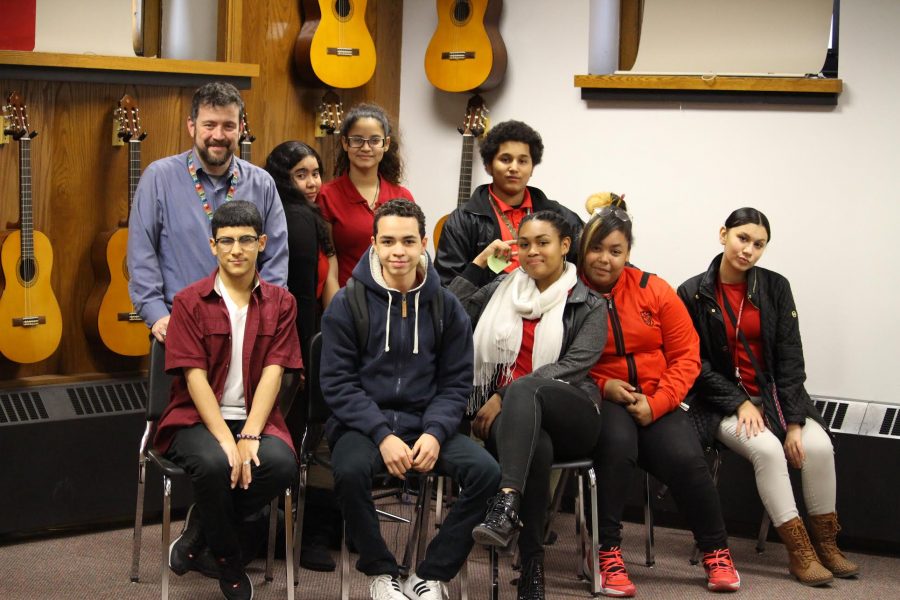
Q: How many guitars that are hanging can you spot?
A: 7